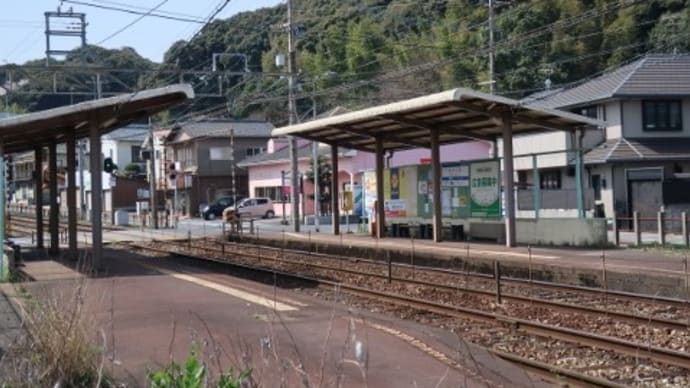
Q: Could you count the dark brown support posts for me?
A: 8